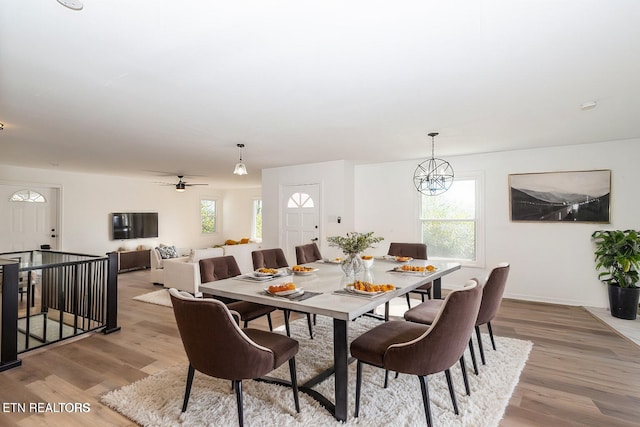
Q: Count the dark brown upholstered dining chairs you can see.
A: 7